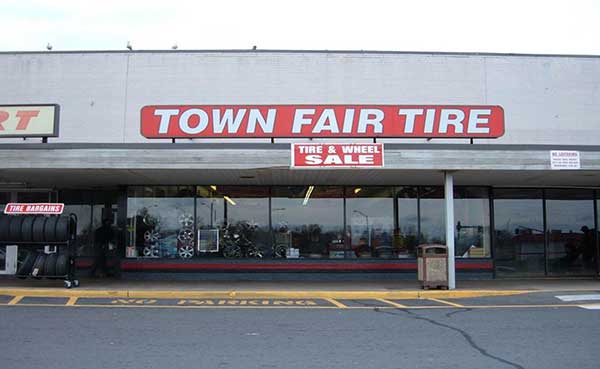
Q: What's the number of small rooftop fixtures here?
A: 4